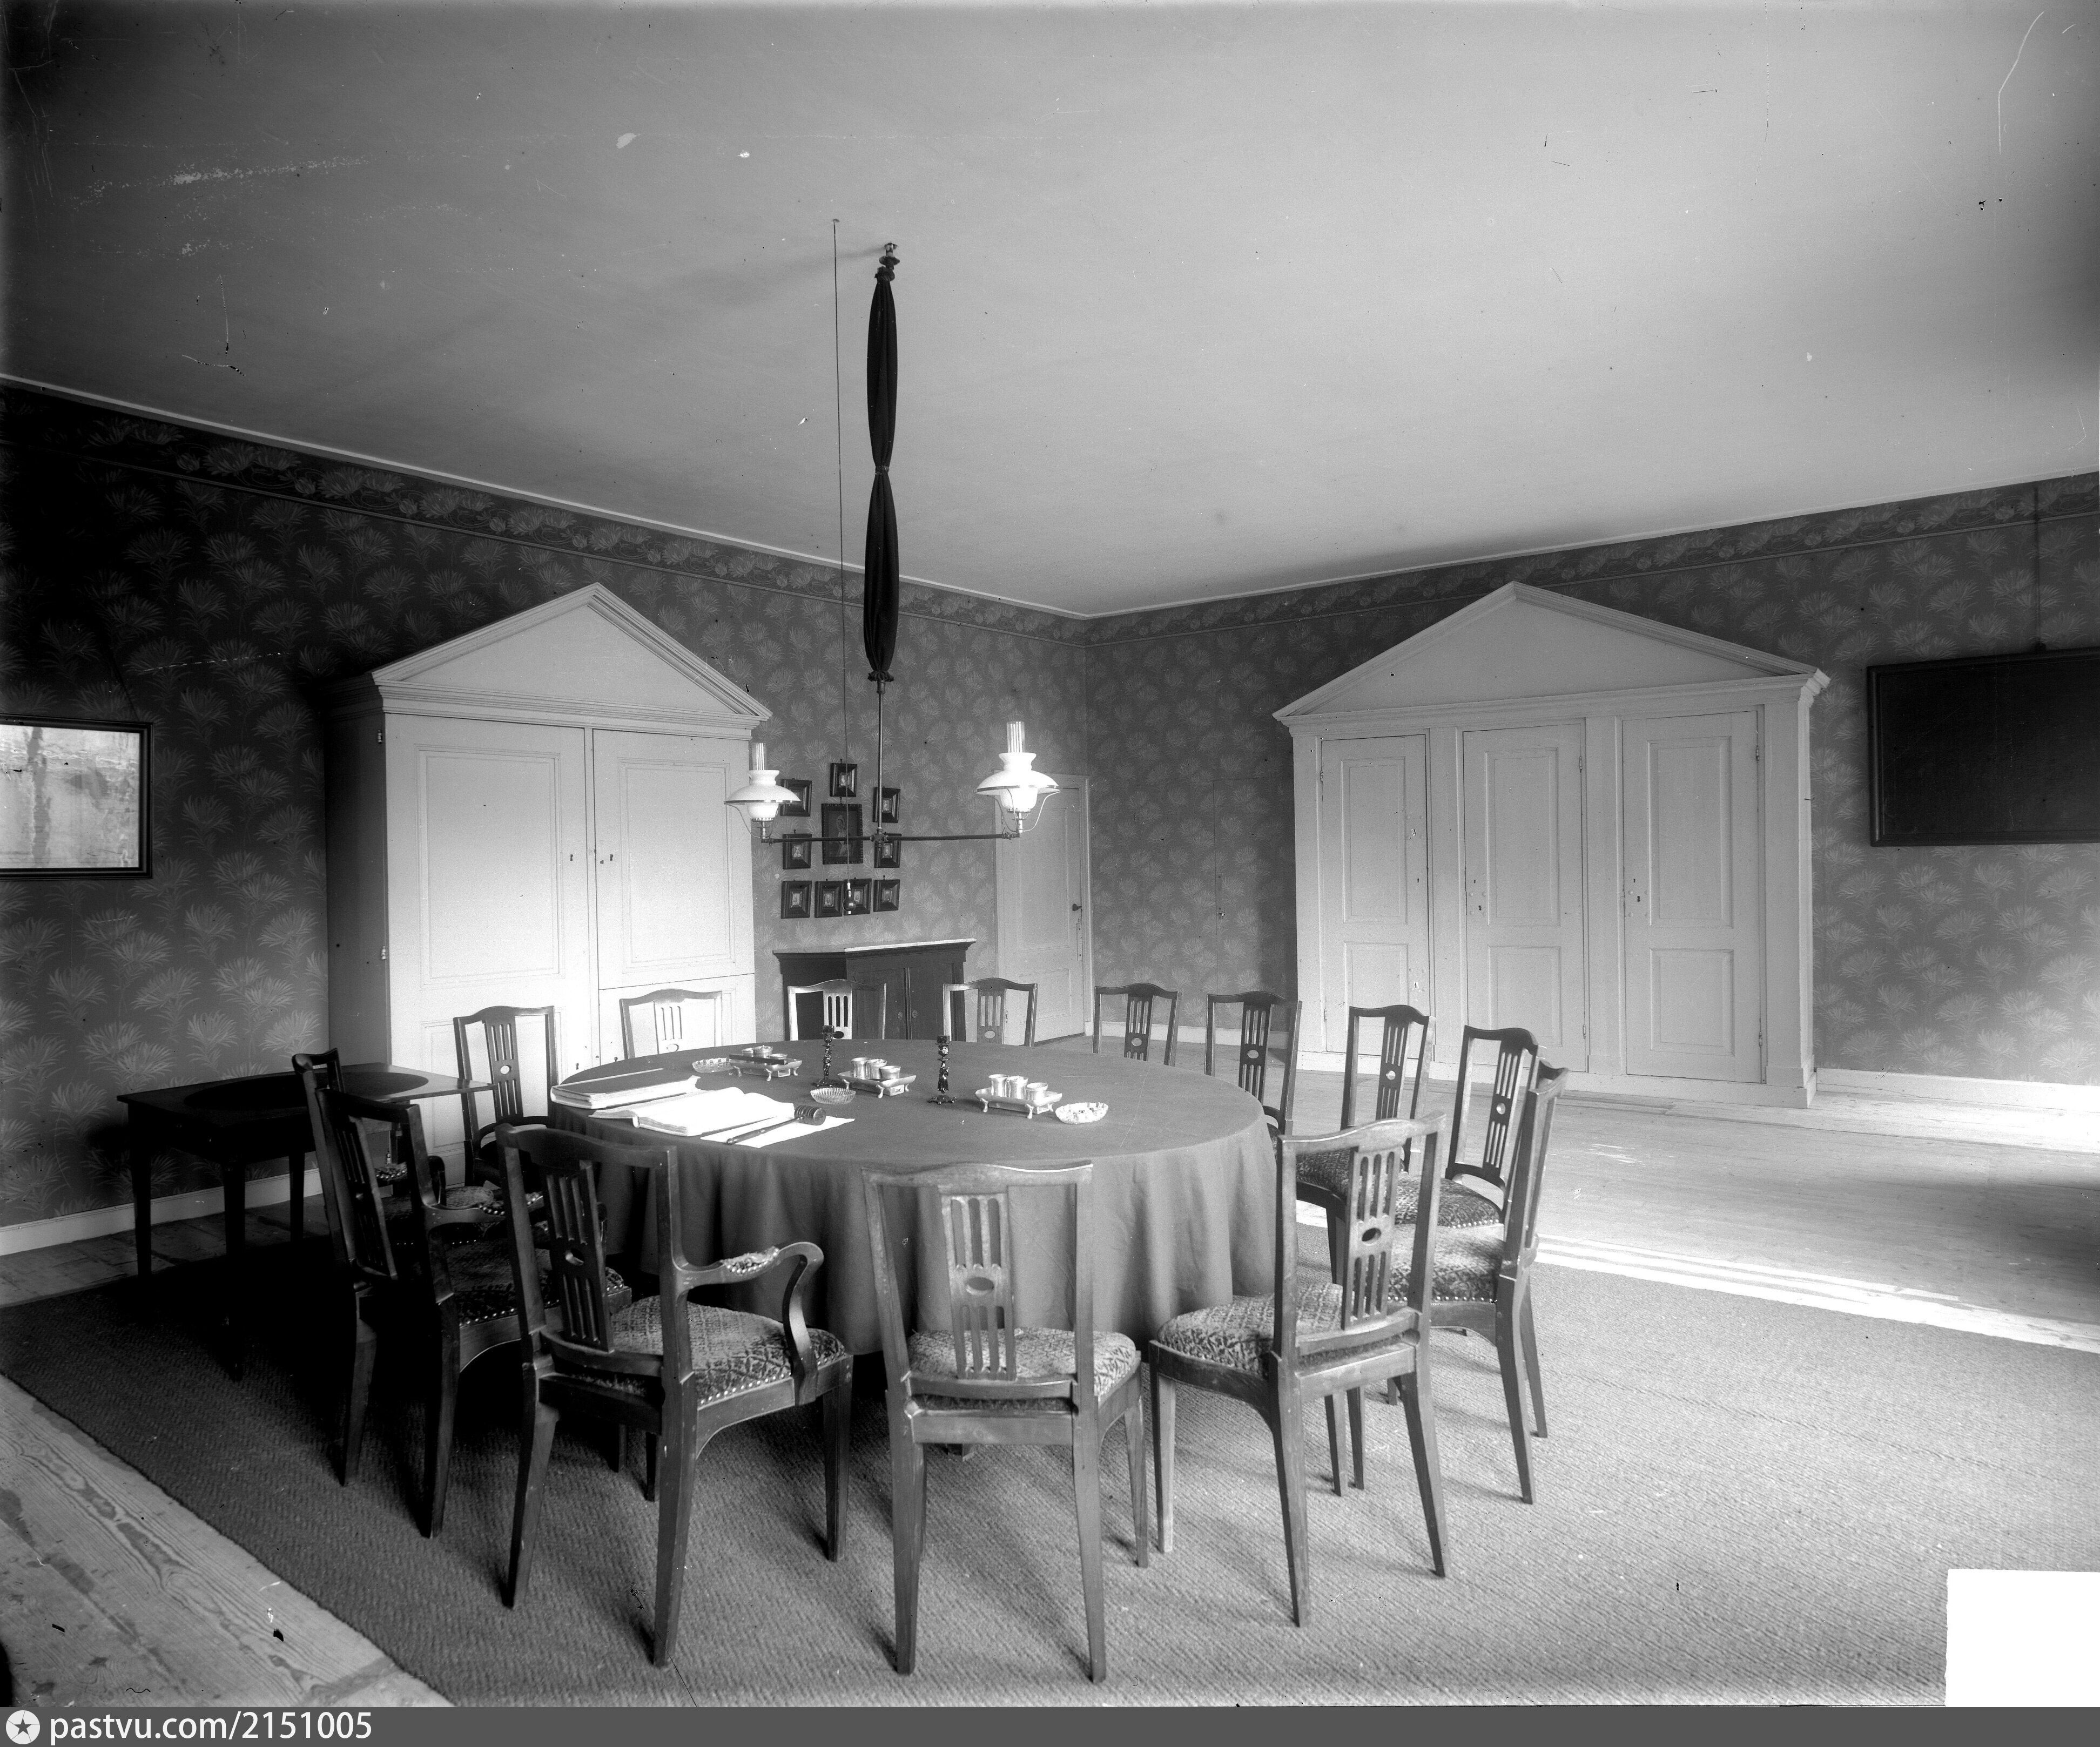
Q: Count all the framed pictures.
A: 12